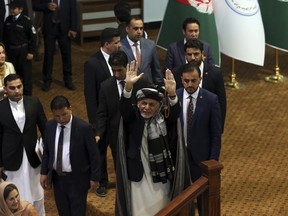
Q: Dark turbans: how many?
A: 1